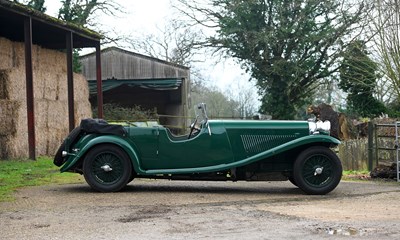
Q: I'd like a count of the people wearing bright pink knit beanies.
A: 0